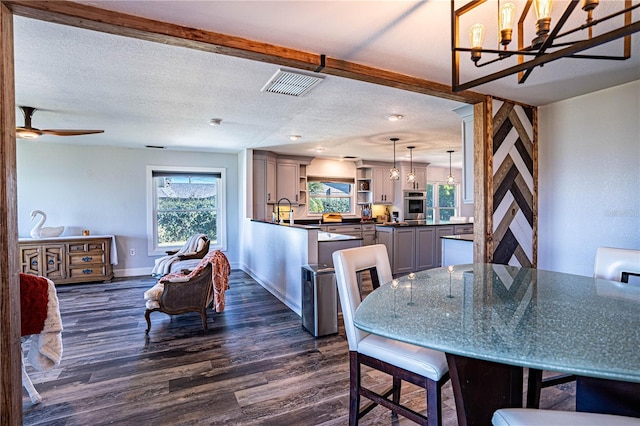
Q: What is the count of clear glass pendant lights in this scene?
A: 3